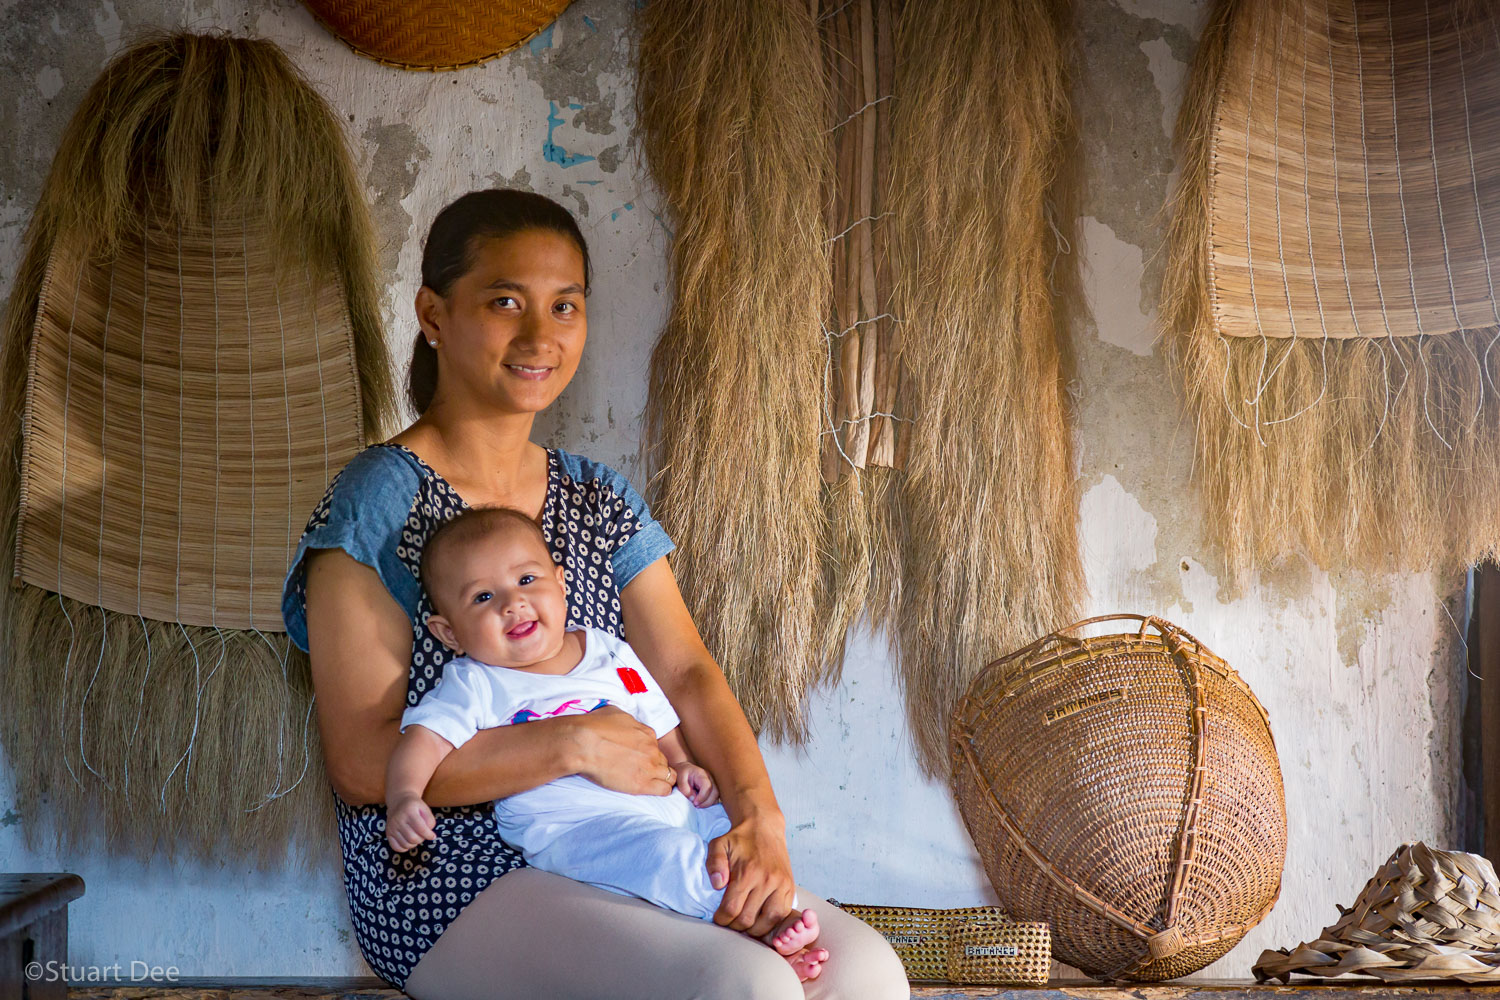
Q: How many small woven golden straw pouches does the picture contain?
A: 2